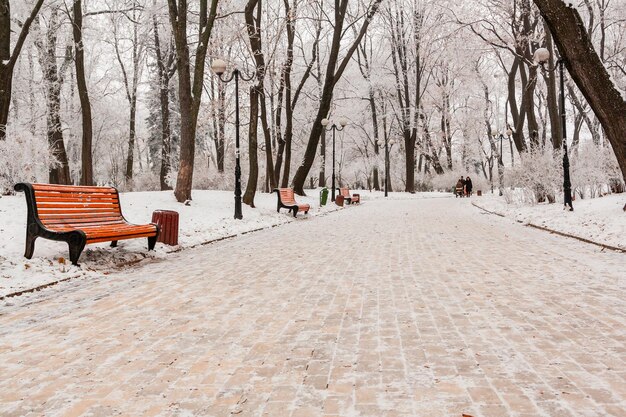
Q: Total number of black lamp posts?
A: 5